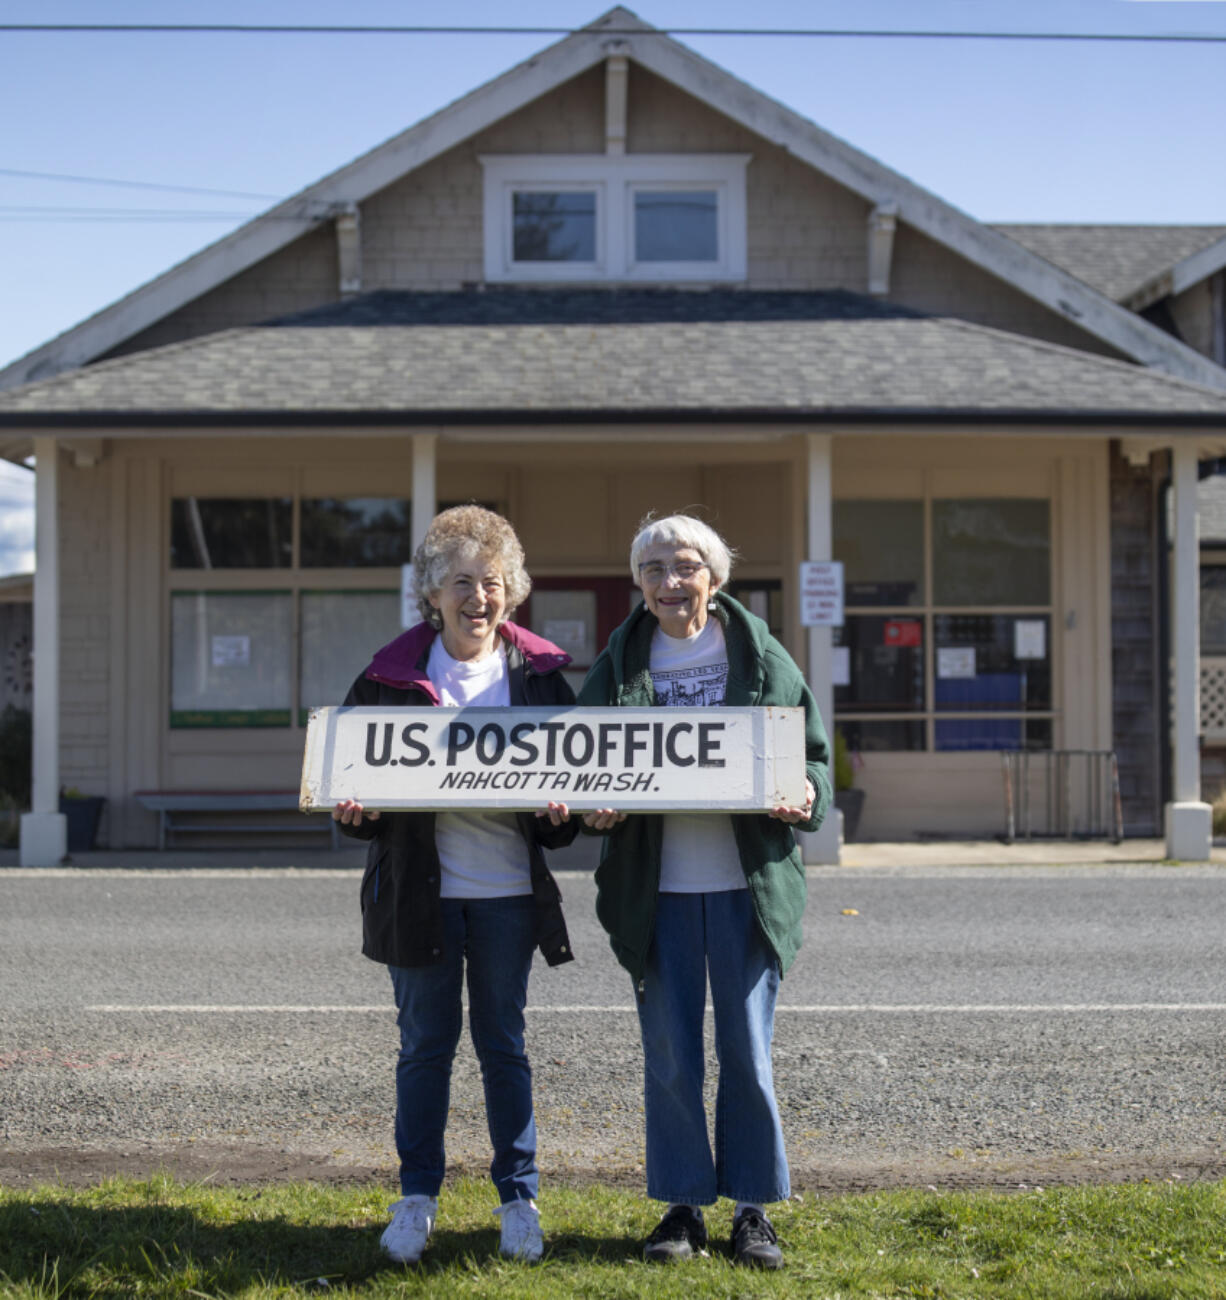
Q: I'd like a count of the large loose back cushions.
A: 0